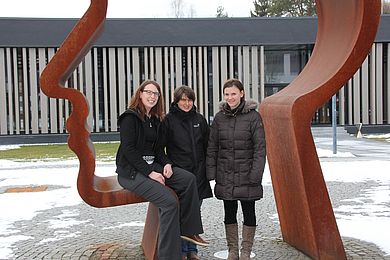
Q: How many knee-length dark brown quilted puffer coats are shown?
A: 1